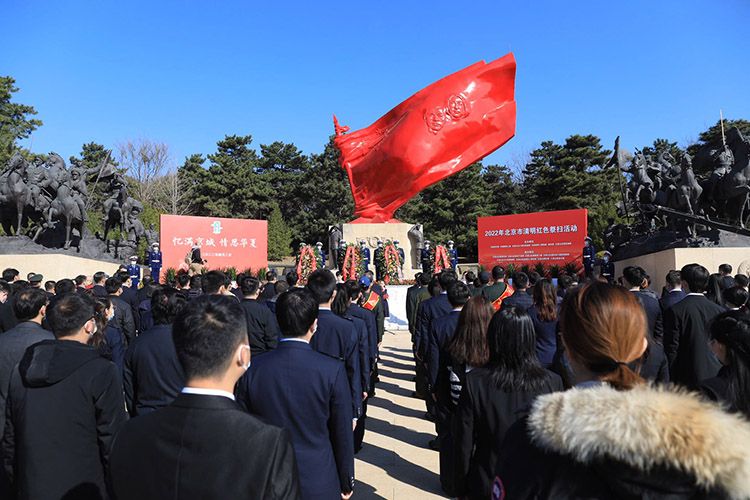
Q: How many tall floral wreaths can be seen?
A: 4